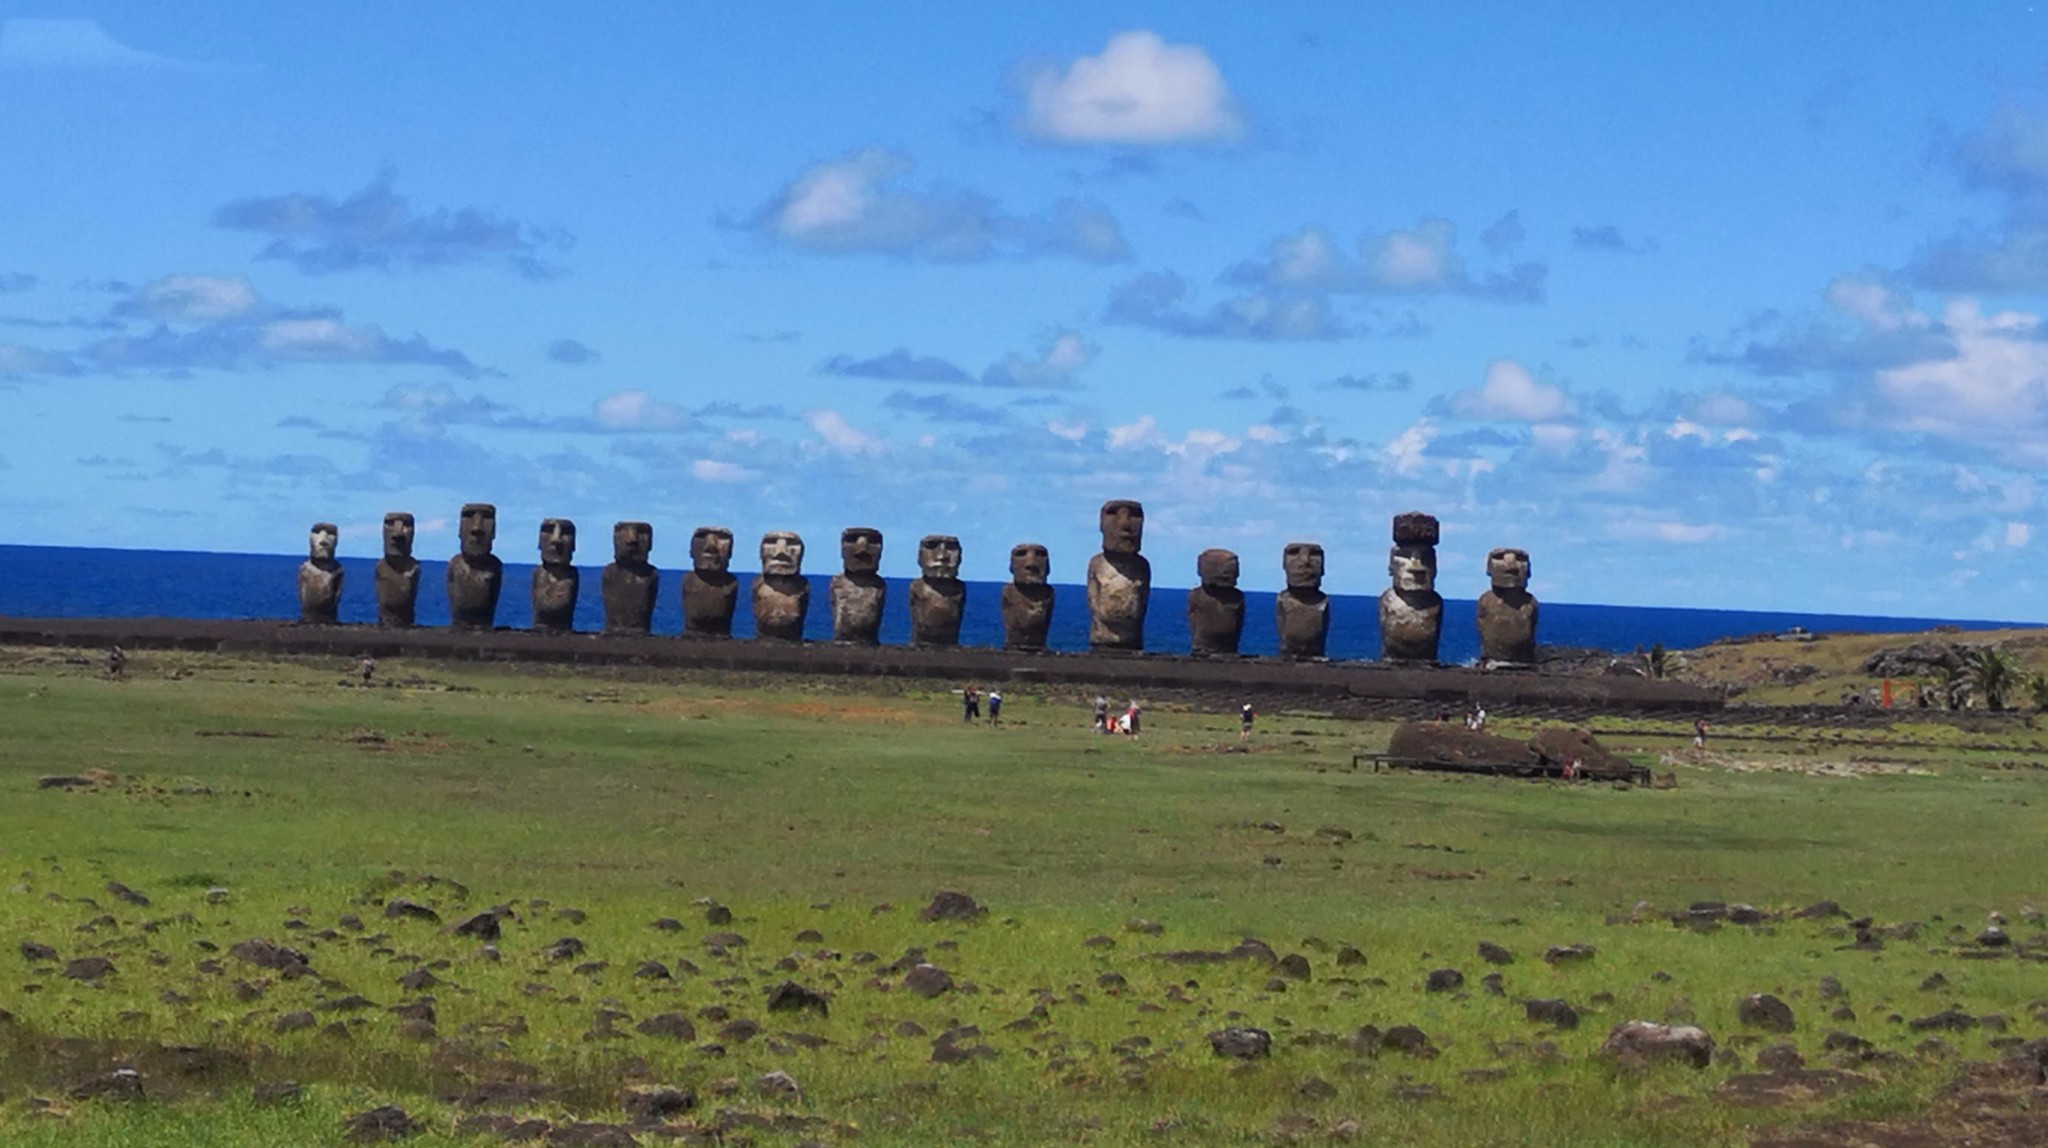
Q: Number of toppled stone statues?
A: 1